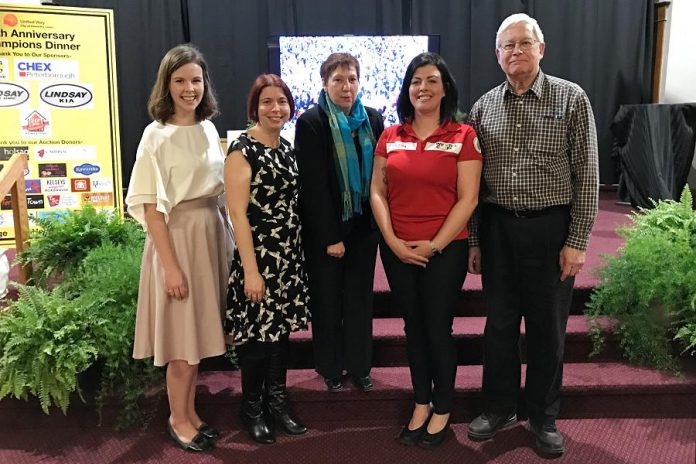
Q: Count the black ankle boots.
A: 2